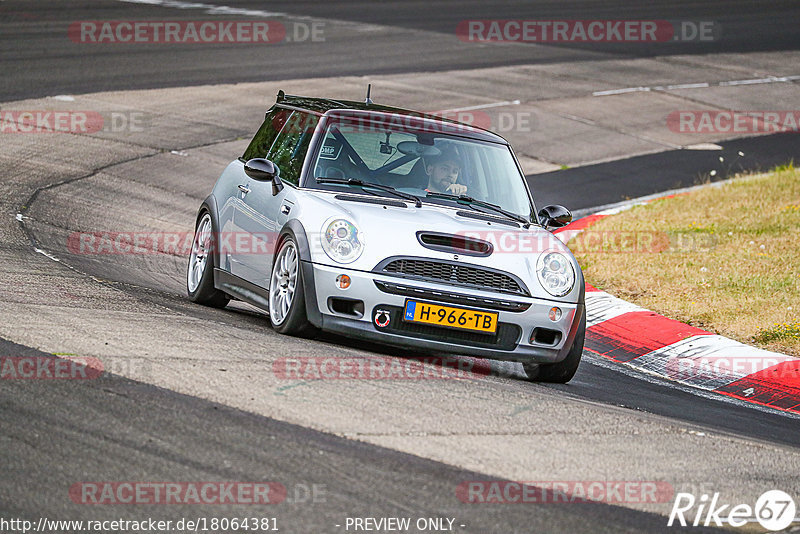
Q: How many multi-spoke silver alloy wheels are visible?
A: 2